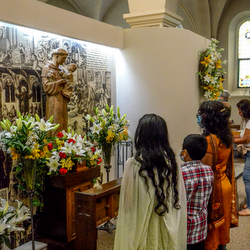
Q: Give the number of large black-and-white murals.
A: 1